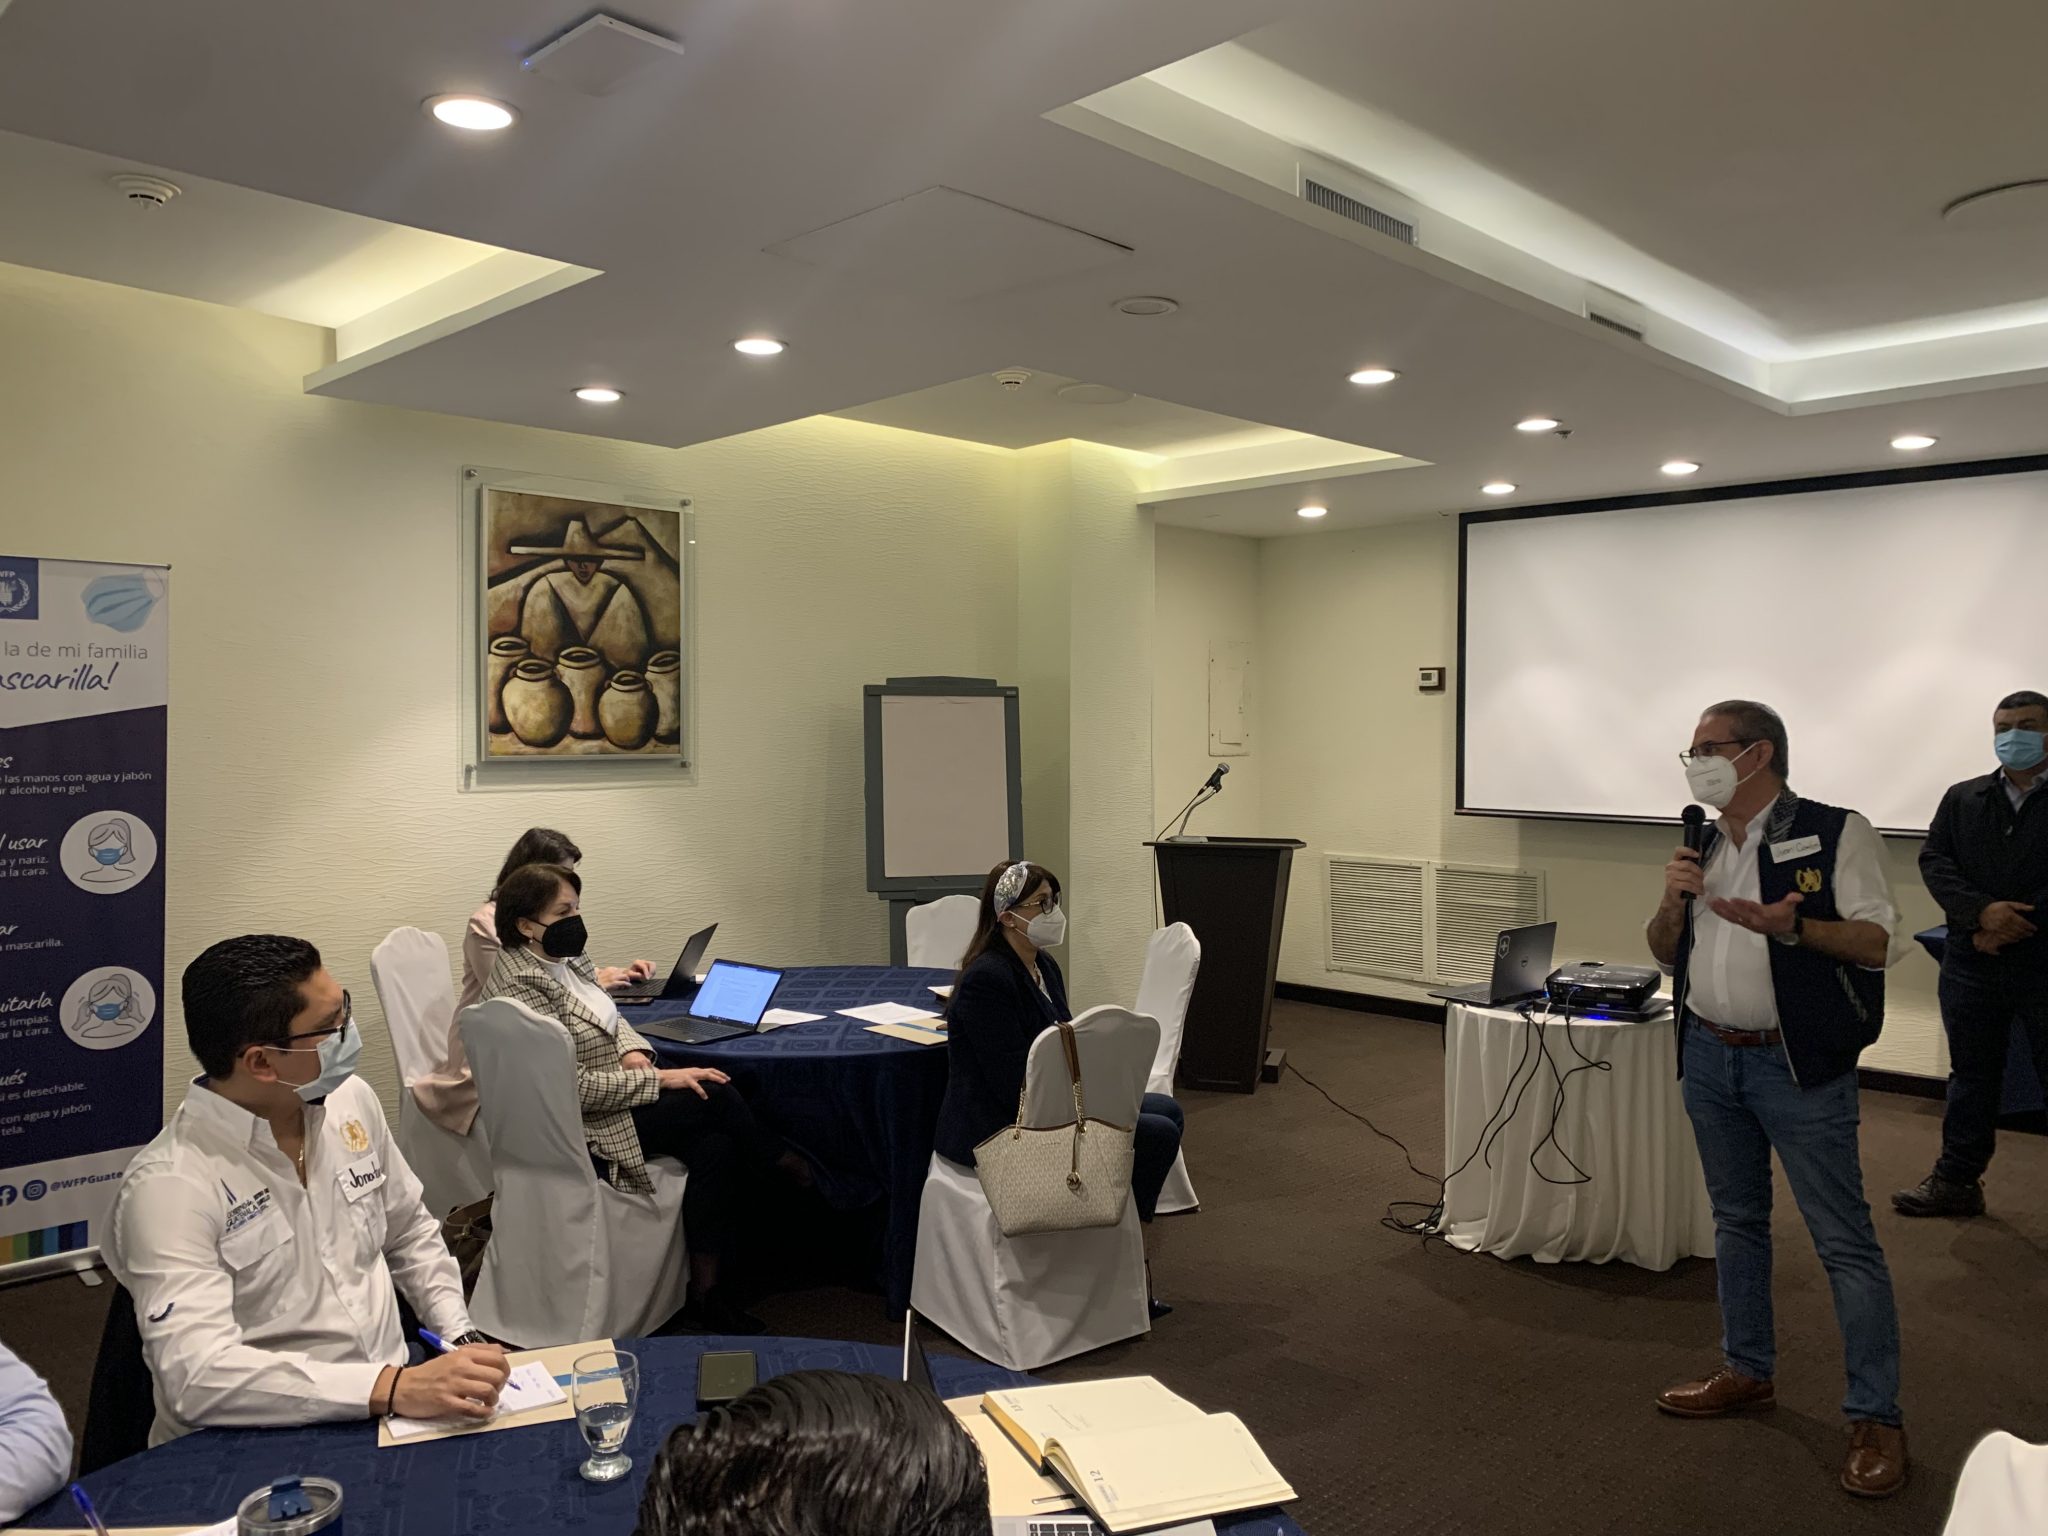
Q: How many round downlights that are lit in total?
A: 9